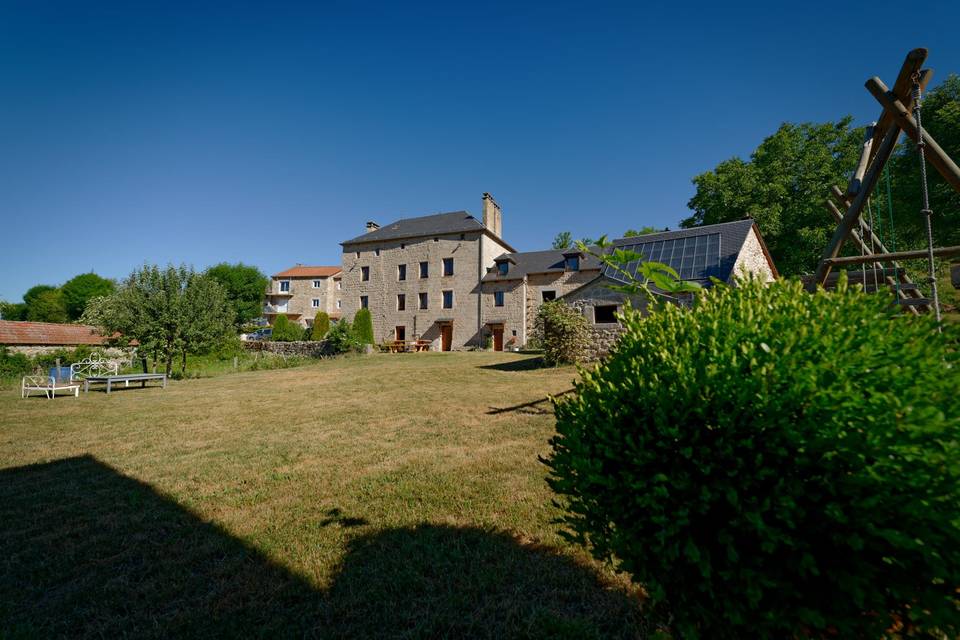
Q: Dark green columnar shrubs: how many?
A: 3